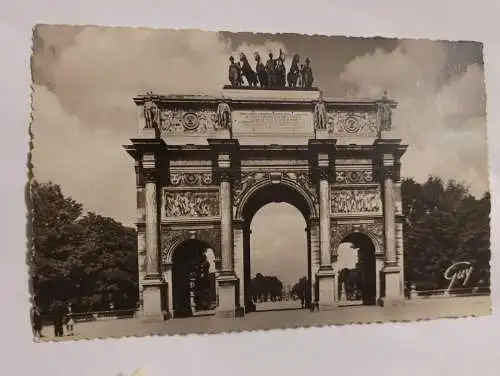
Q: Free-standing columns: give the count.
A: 4